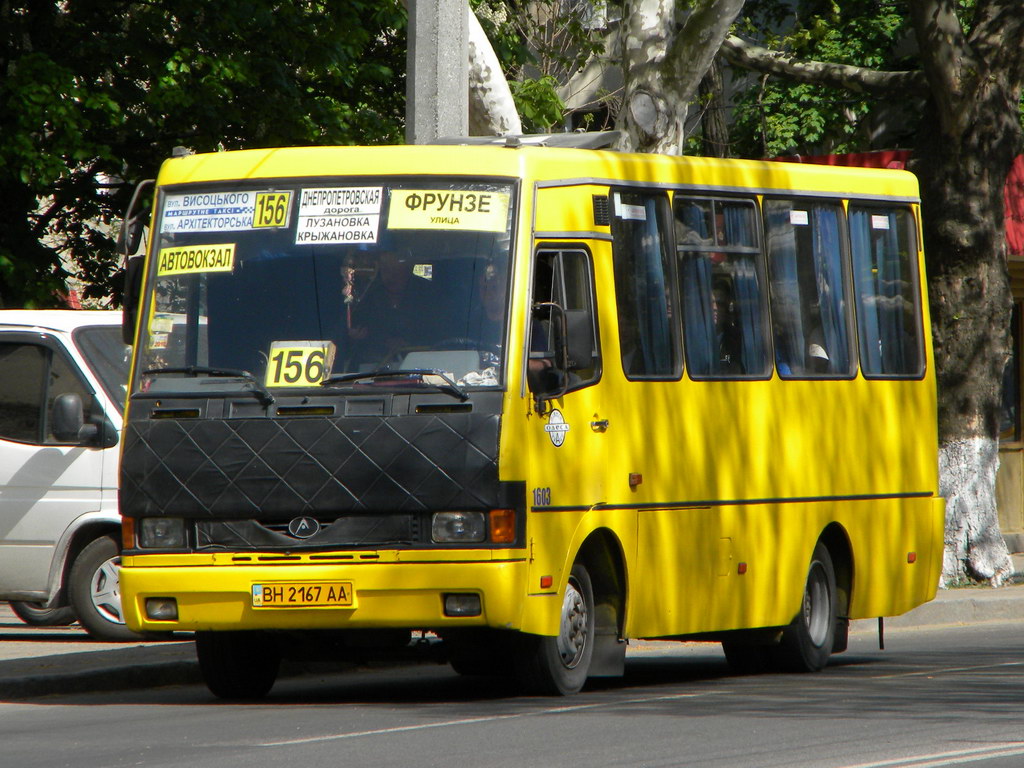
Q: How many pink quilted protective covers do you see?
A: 0